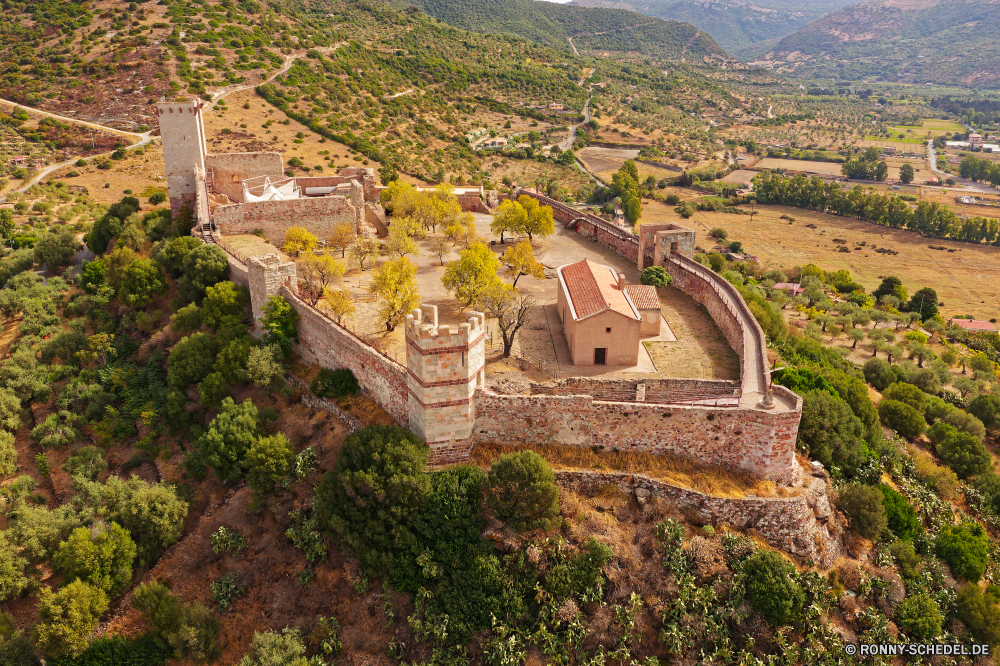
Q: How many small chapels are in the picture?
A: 1